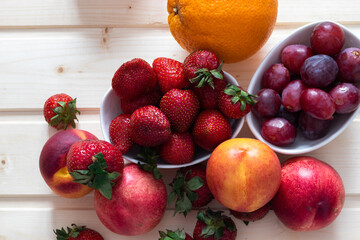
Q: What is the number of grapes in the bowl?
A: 12